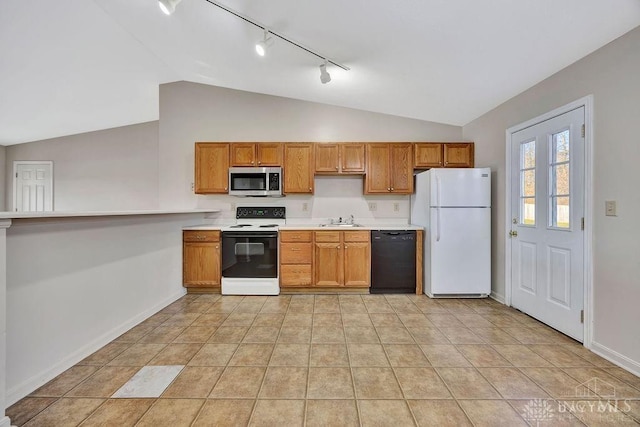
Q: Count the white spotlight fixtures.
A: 3